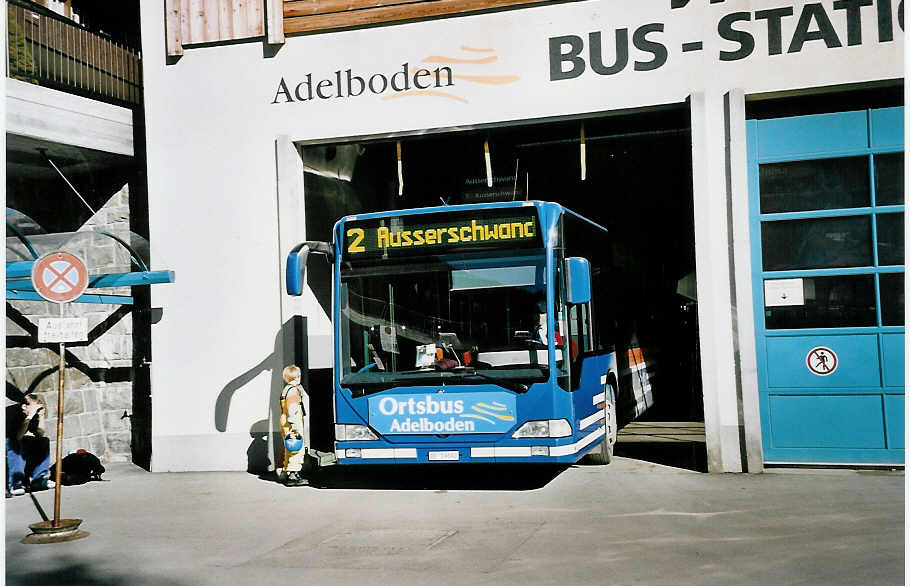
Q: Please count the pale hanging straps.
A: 3